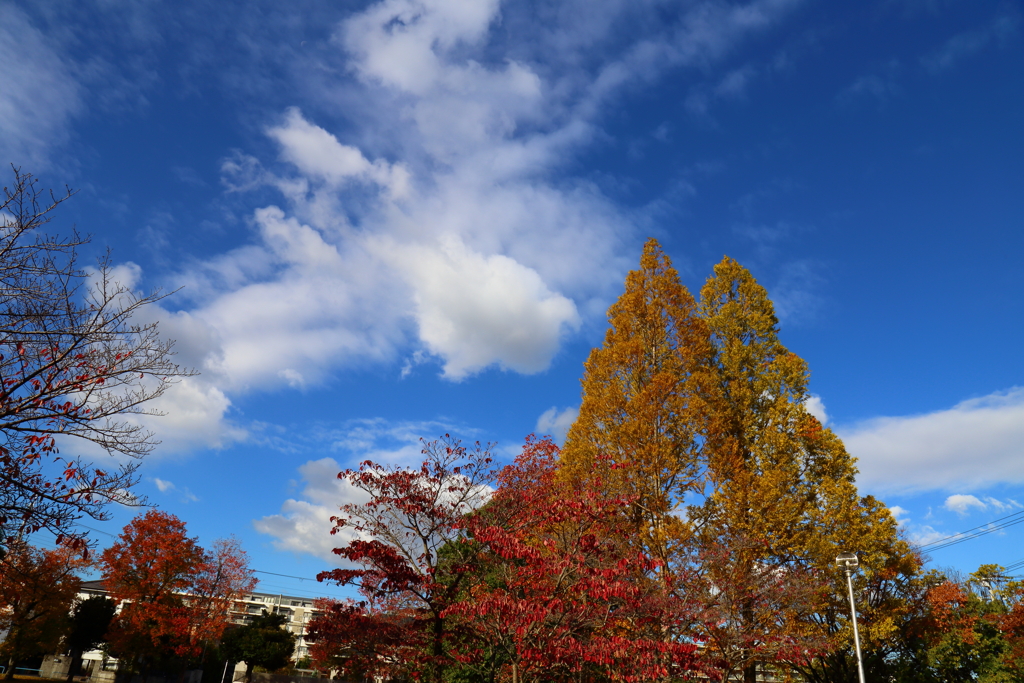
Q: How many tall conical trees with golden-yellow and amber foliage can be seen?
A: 2